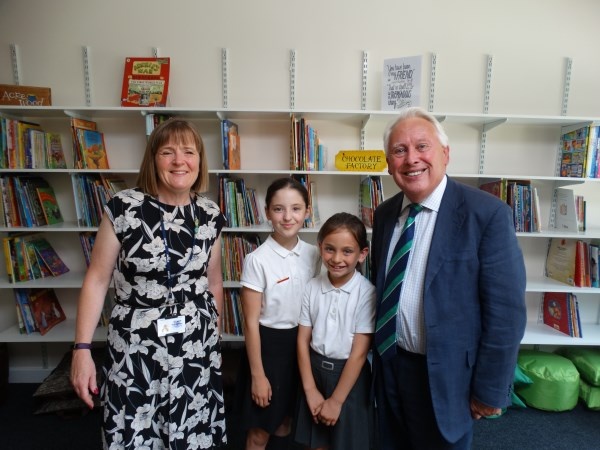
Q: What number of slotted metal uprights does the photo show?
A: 9